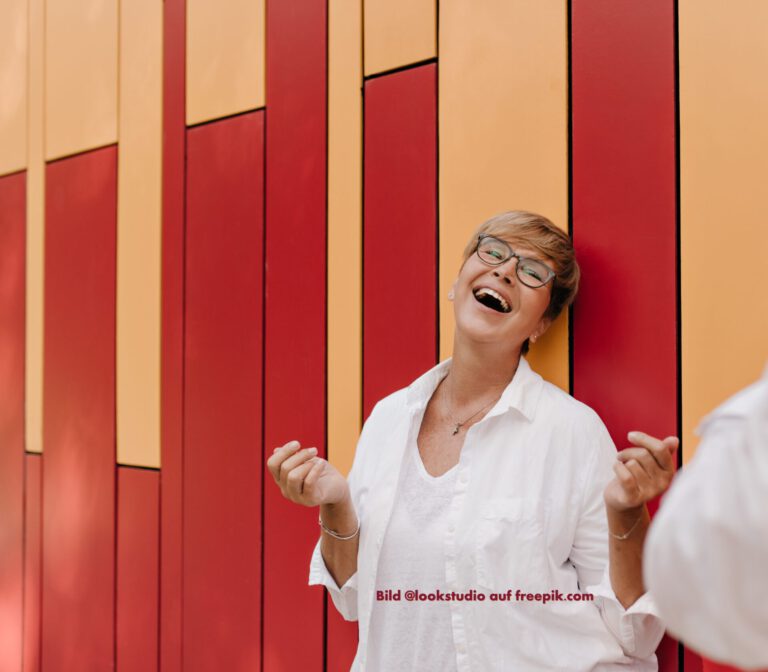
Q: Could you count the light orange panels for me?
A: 9